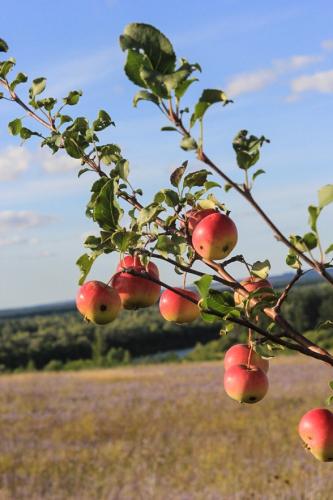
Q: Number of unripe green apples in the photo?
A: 0